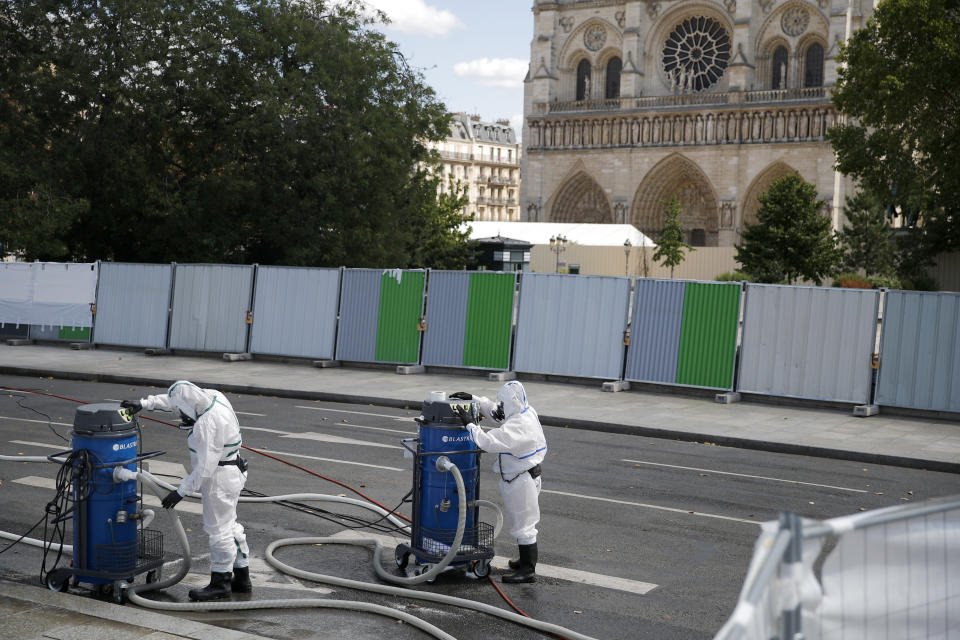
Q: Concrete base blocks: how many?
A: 10